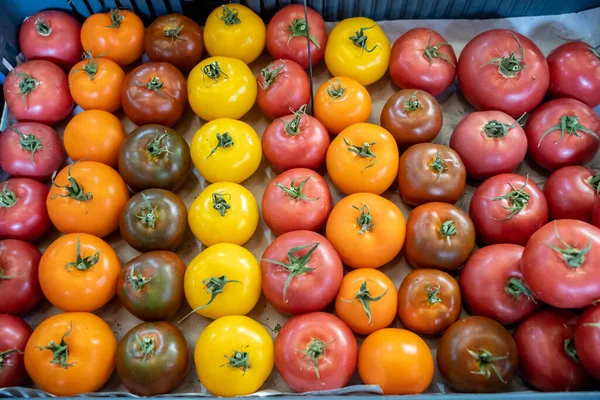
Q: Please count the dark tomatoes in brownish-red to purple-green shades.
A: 11